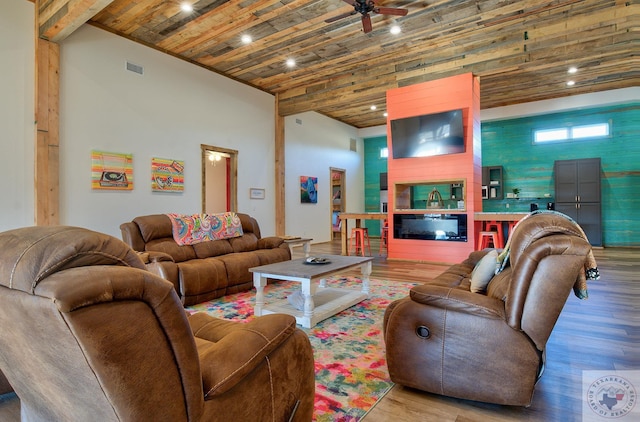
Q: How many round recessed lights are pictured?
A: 8